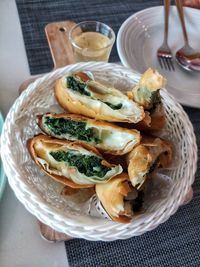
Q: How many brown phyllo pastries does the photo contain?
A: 6